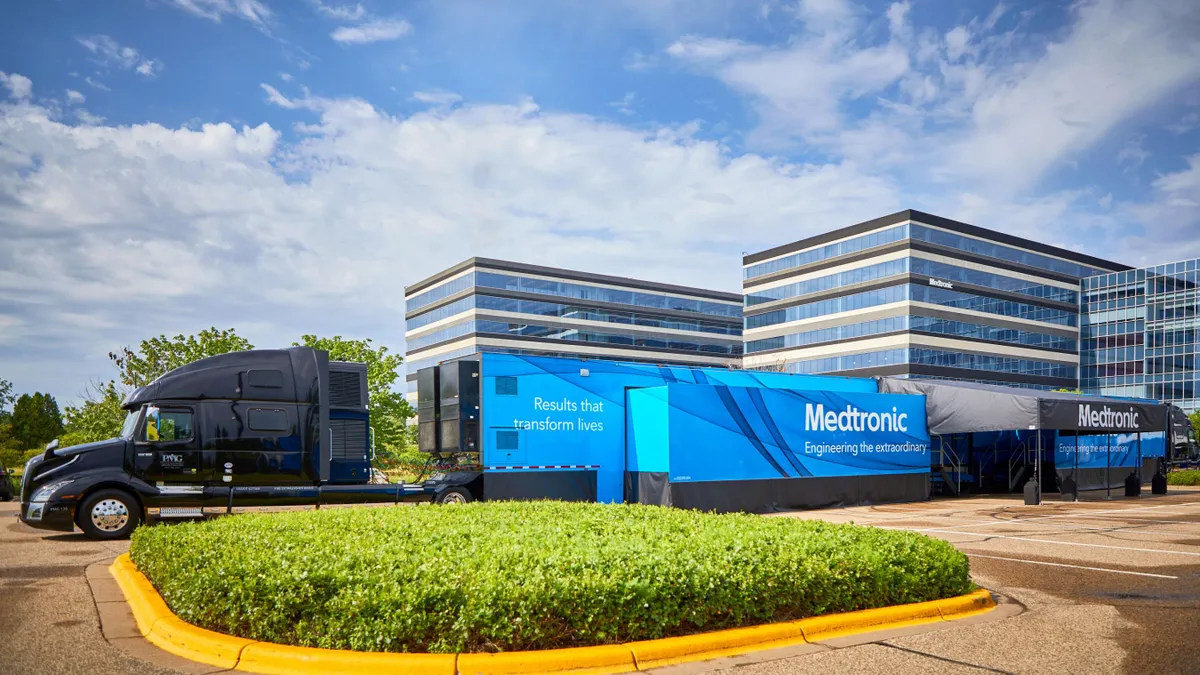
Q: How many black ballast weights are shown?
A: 4